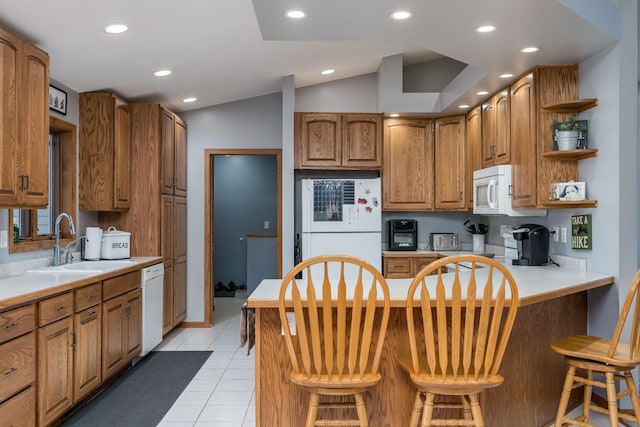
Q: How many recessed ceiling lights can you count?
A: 12